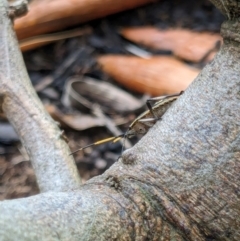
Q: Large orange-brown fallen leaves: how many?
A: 3